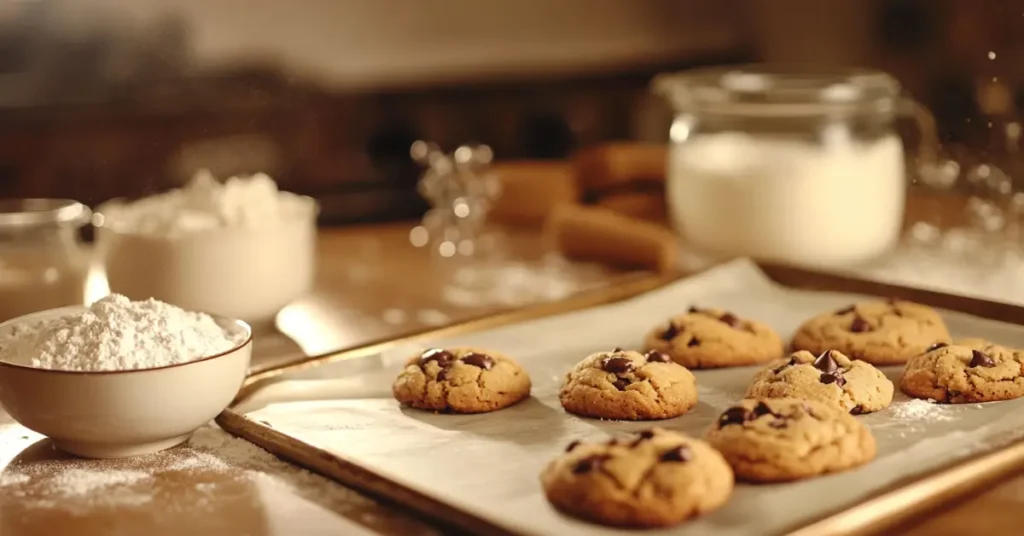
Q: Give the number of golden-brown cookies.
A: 8